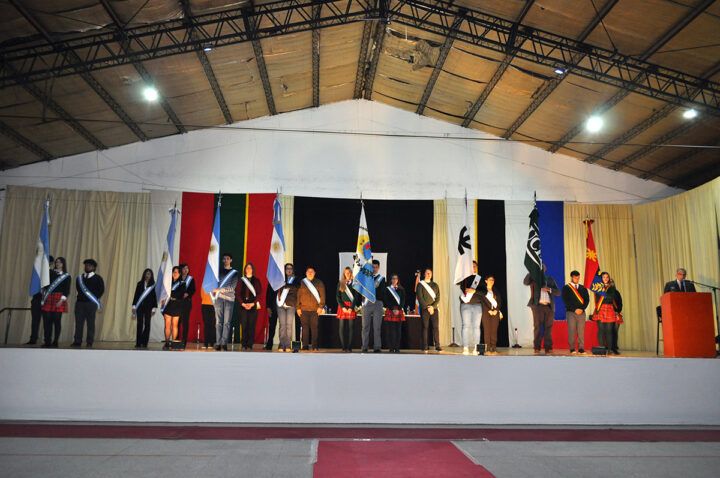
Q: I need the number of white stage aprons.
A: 1